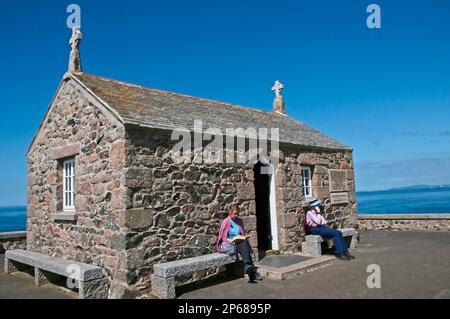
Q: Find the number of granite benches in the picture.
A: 3